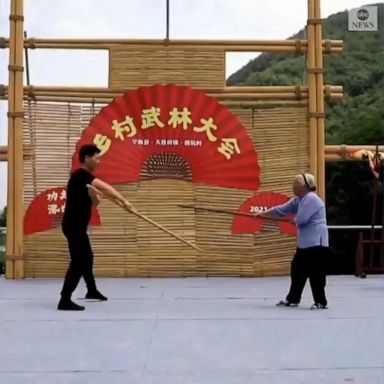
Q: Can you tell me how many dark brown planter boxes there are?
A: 0